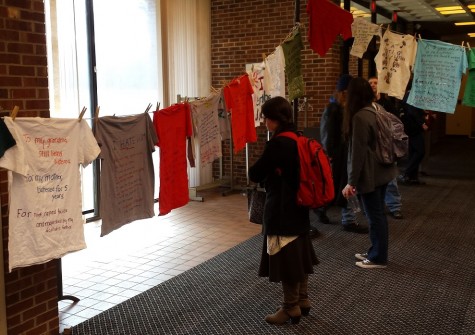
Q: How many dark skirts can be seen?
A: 1